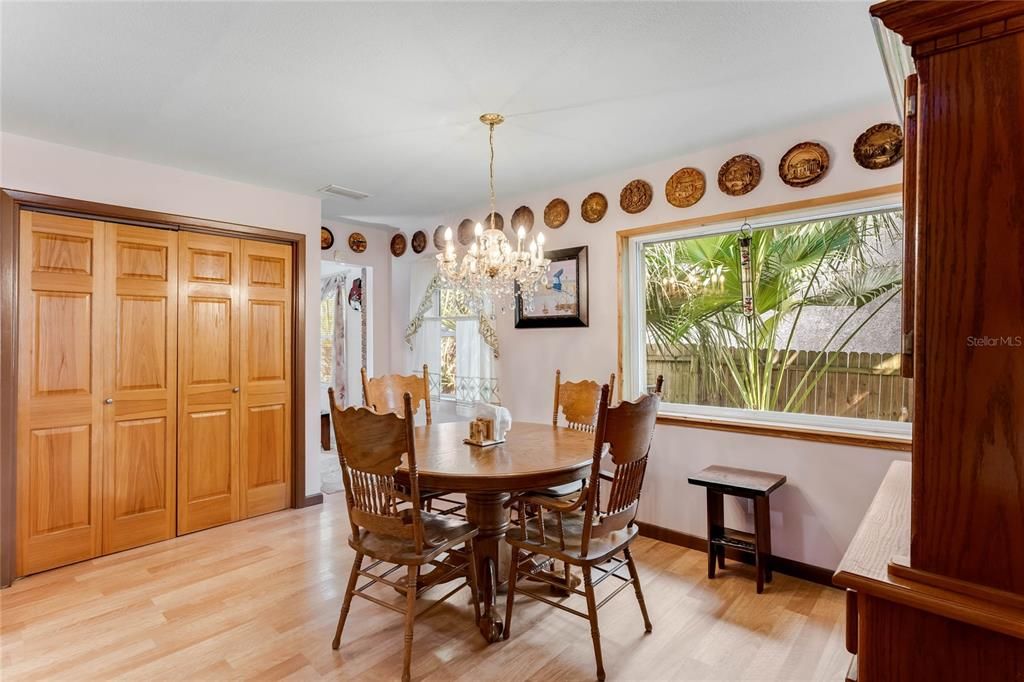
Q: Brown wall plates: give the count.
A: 15